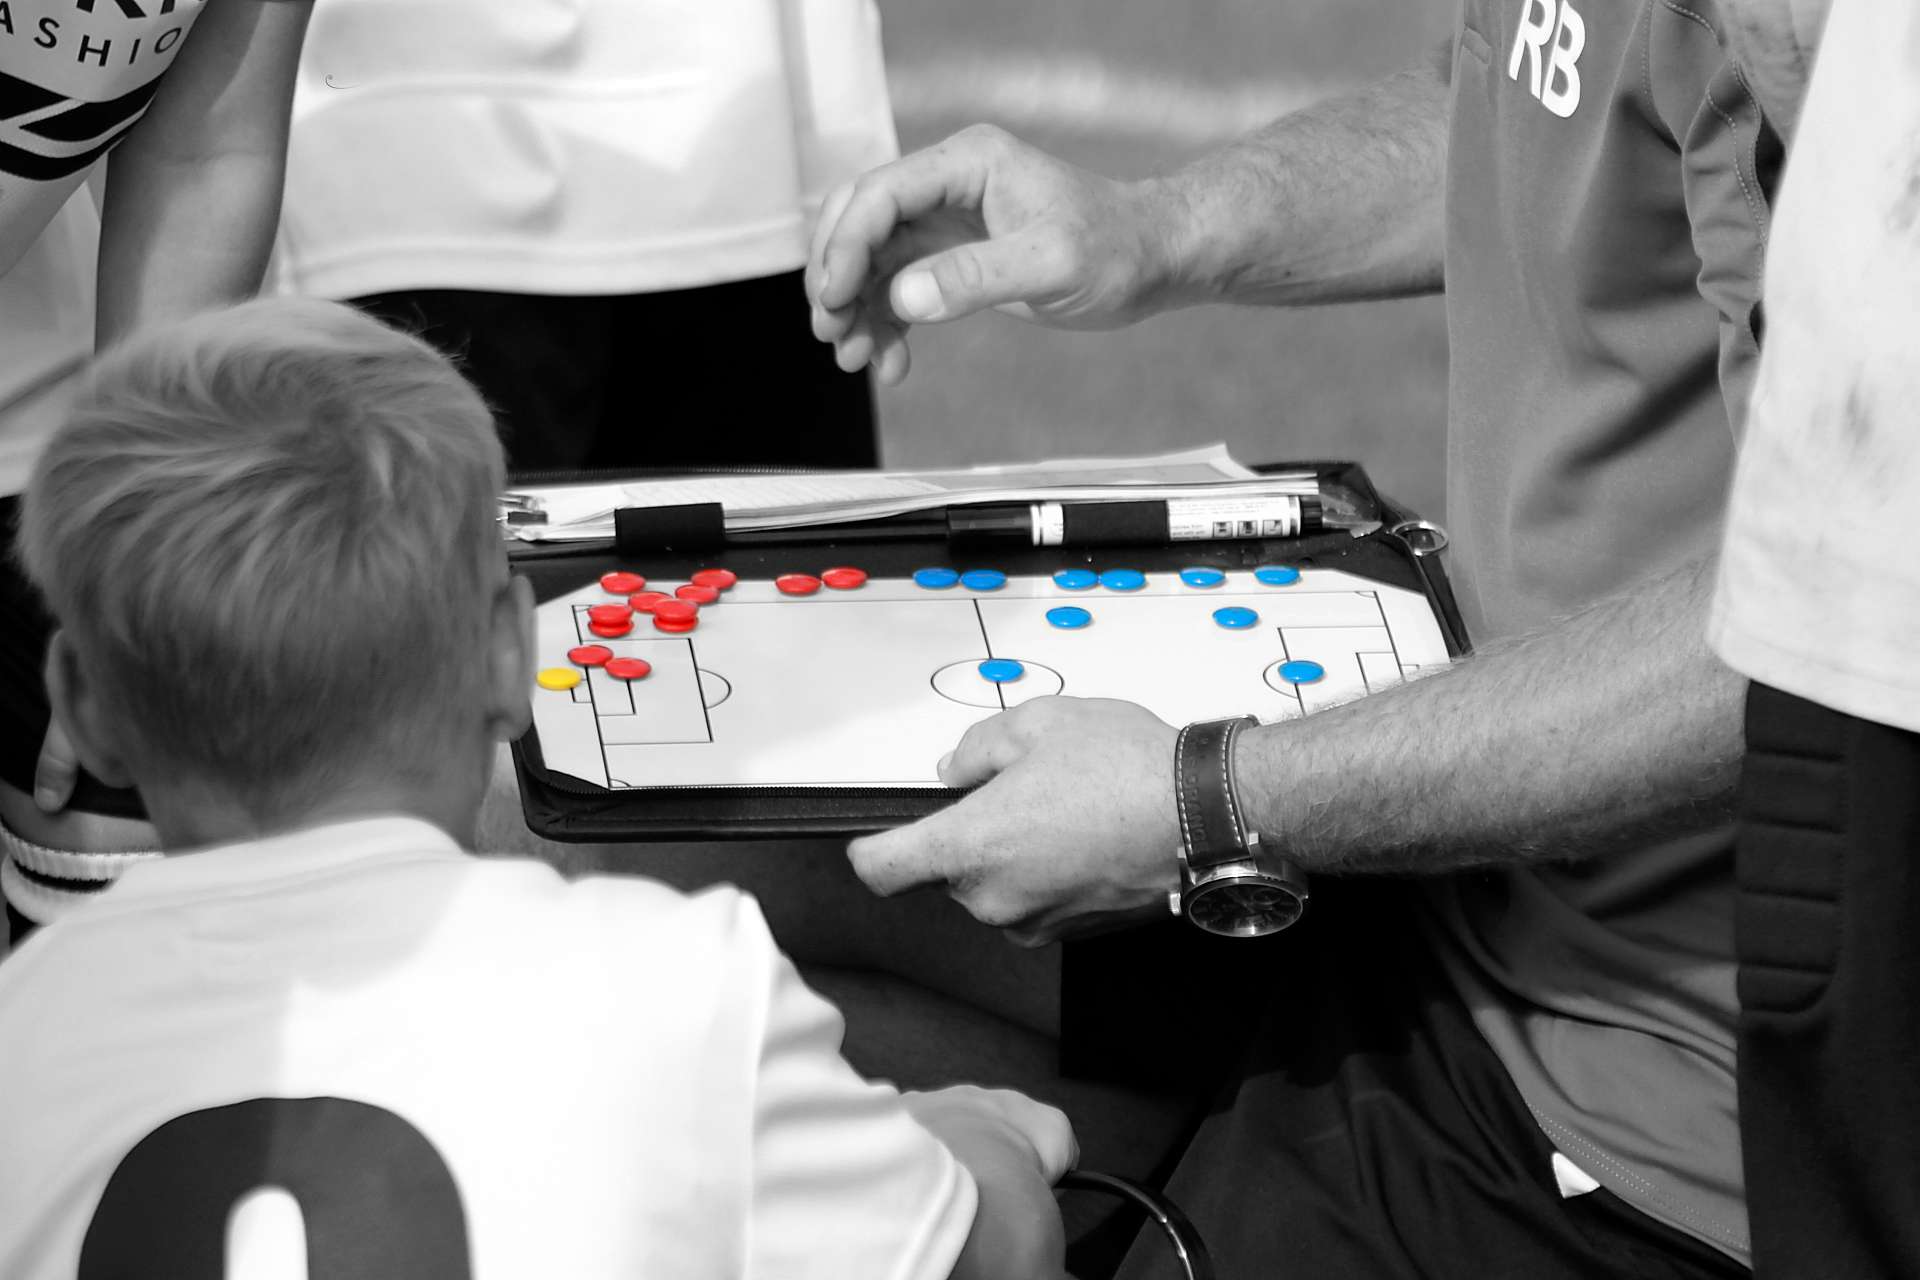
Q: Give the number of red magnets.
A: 12